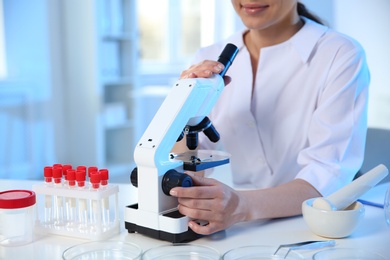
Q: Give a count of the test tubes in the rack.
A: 10